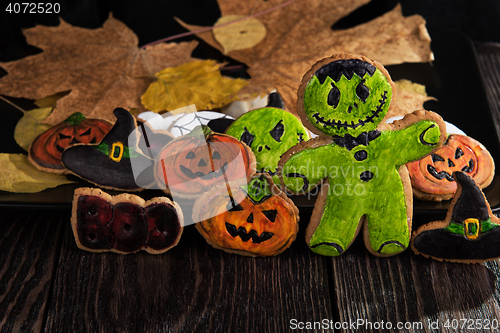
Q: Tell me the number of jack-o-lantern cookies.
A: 4